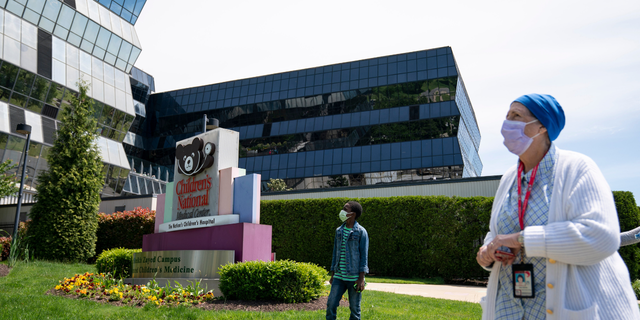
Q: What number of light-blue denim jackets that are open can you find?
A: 1